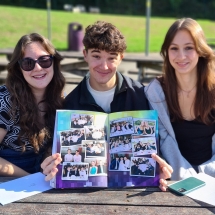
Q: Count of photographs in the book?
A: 13